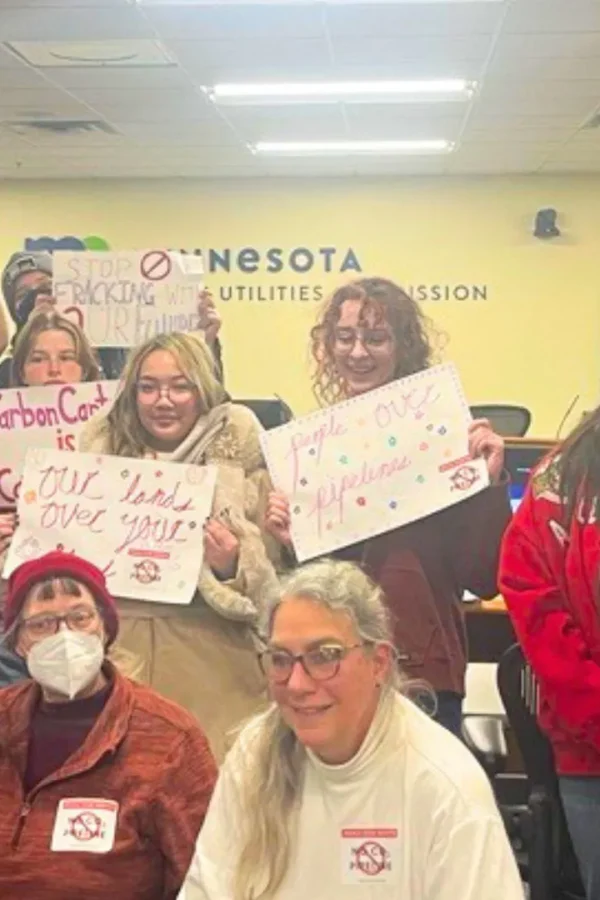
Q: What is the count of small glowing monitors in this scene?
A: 1